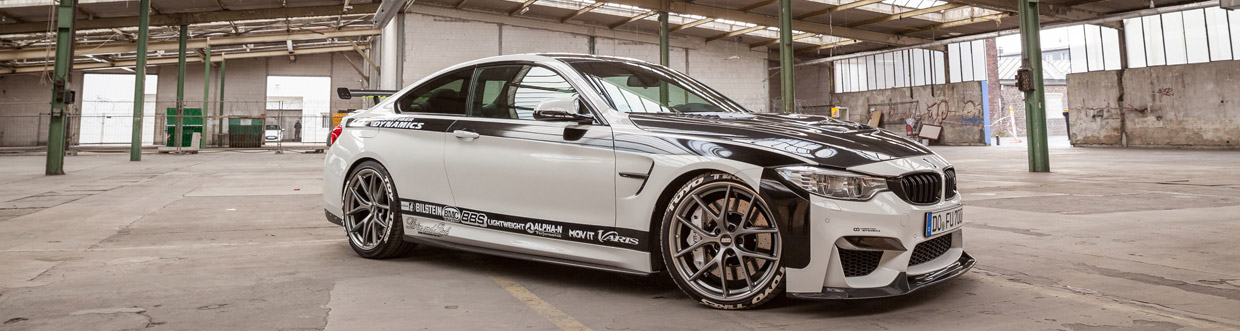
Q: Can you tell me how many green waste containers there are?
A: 2